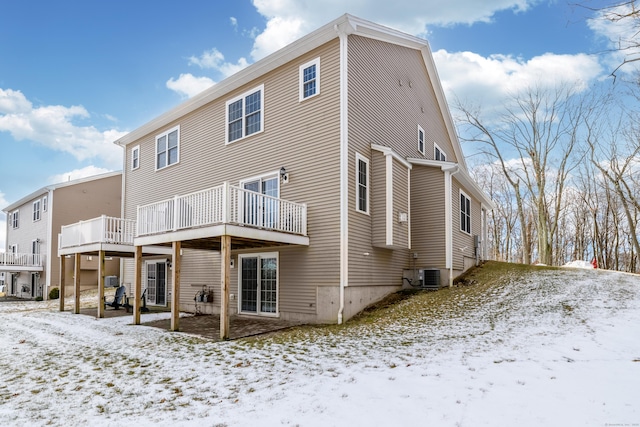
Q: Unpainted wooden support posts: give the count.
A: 6